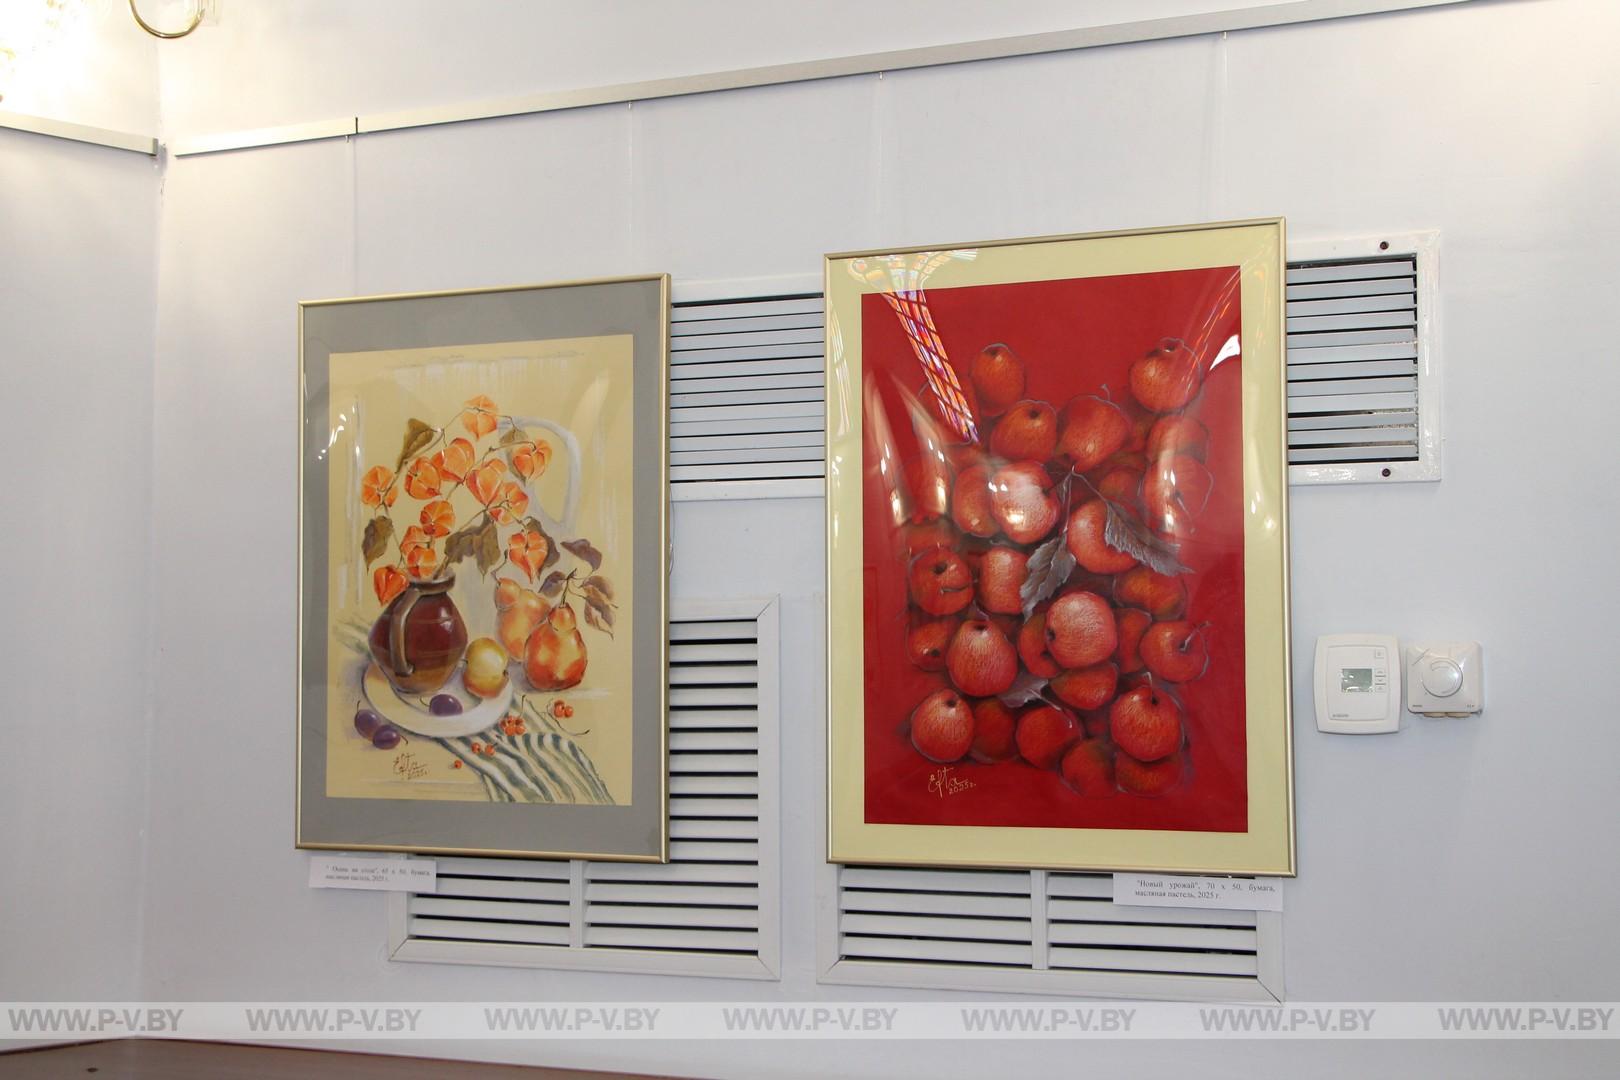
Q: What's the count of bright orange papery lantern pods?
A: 12